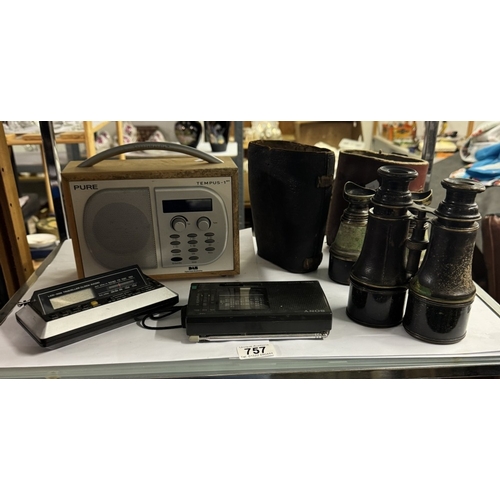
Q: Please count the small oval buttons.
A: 11